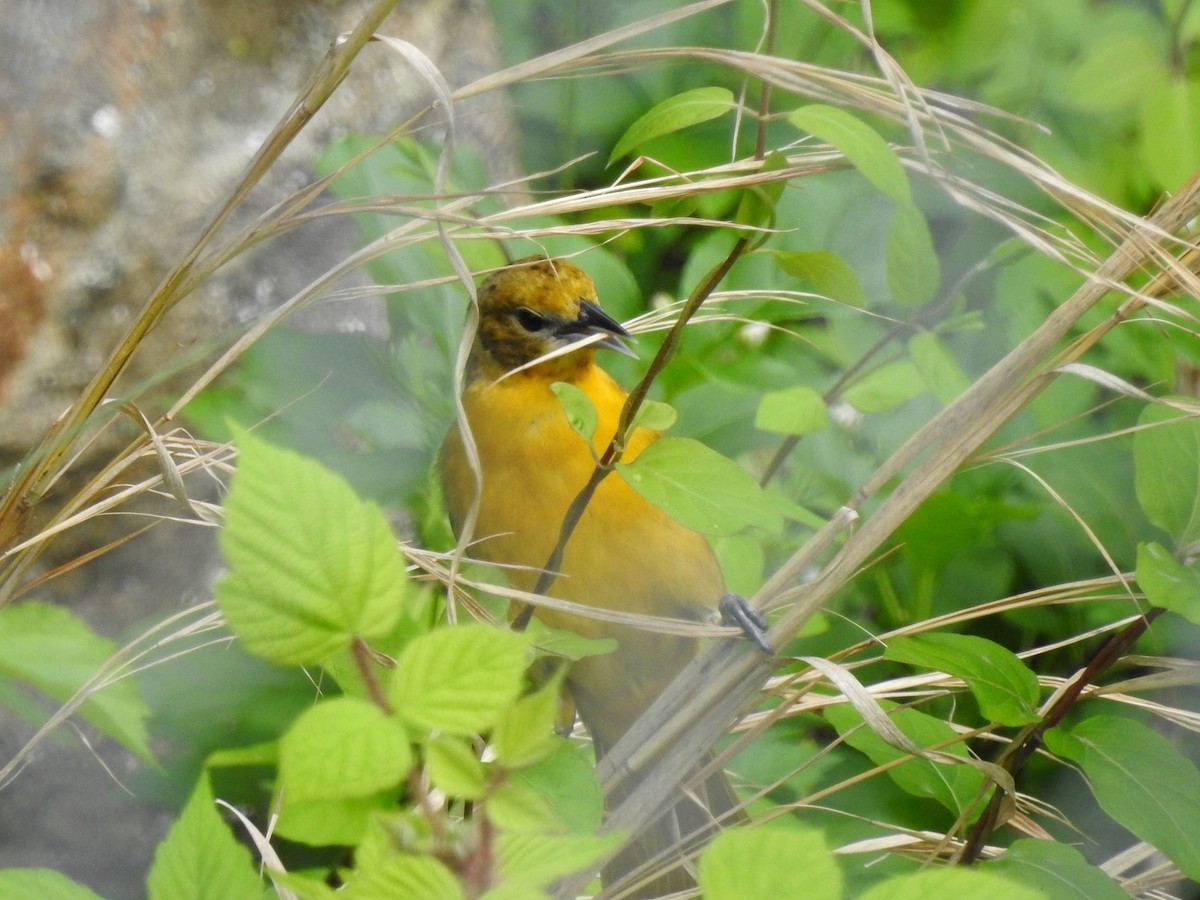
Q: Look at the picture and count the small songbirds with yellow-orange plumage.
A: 1